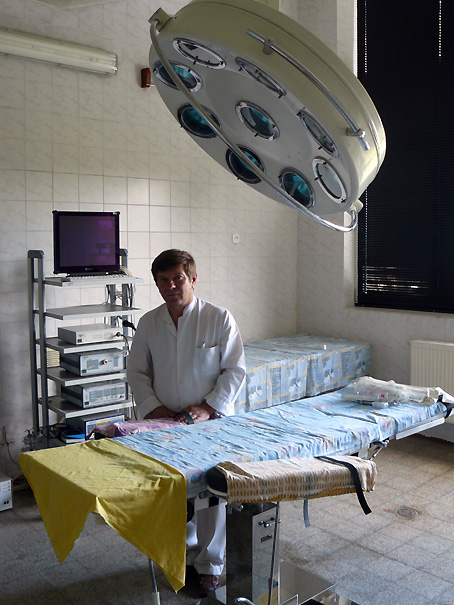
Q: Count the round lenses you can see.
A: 9